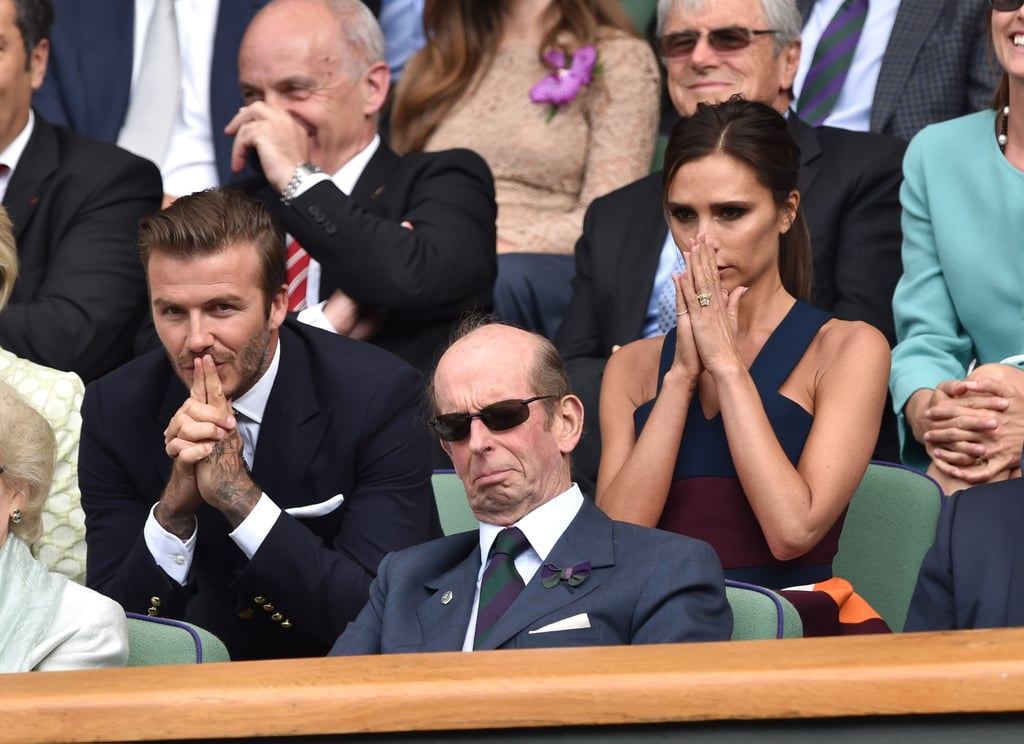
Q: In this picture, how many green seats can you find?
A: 4